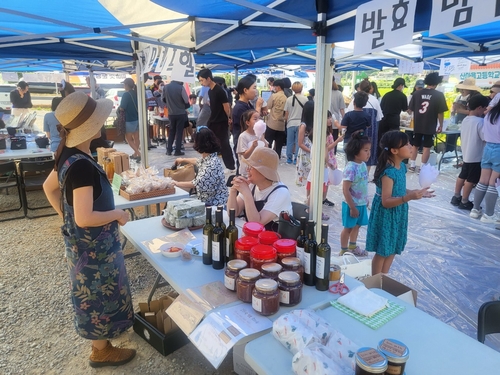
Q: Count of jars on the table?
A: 13